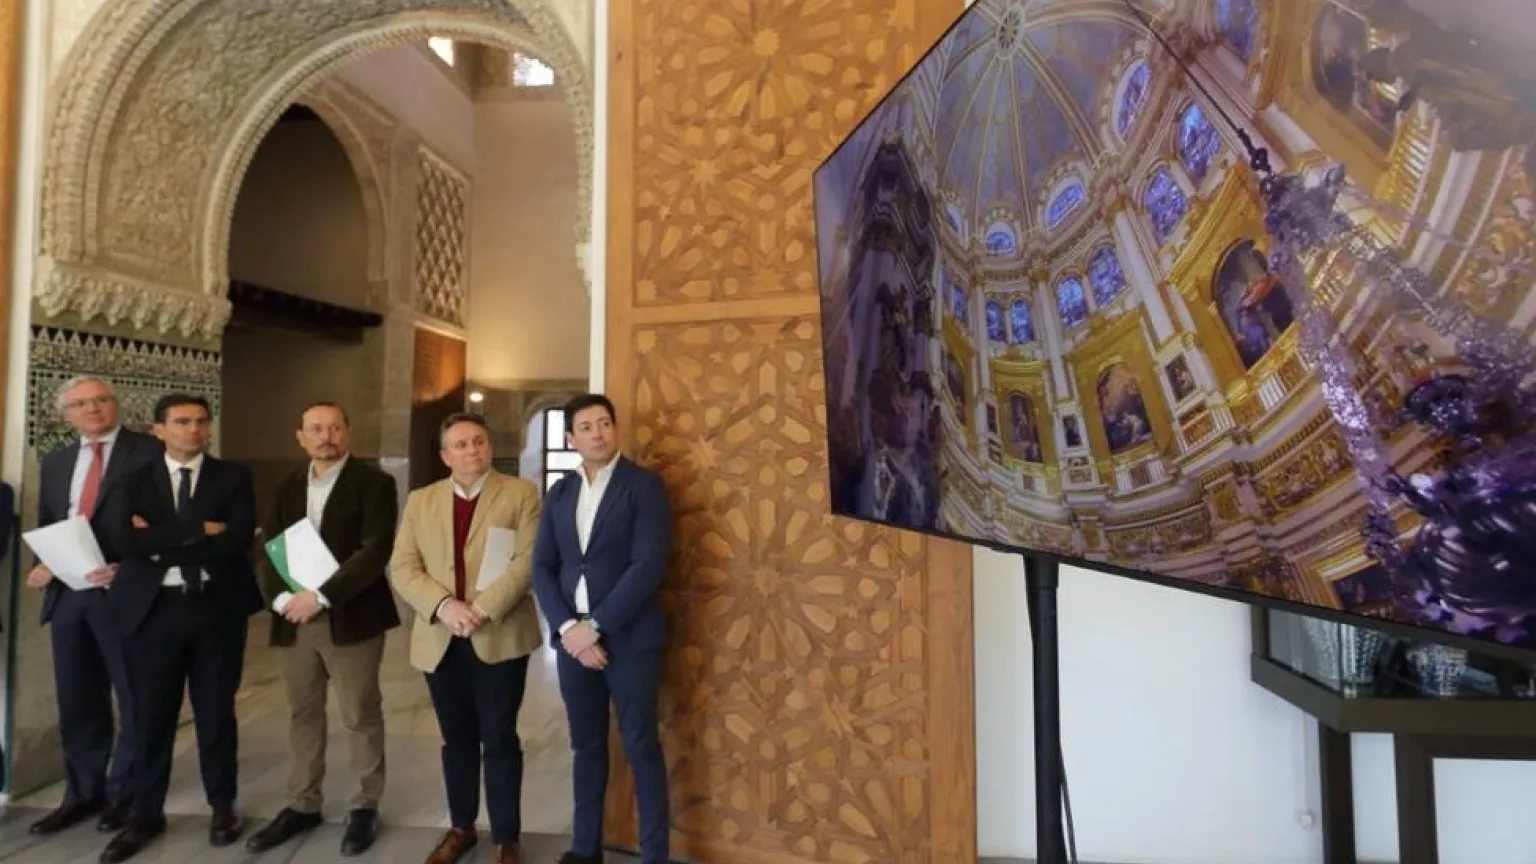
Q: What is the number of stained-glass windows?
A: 13